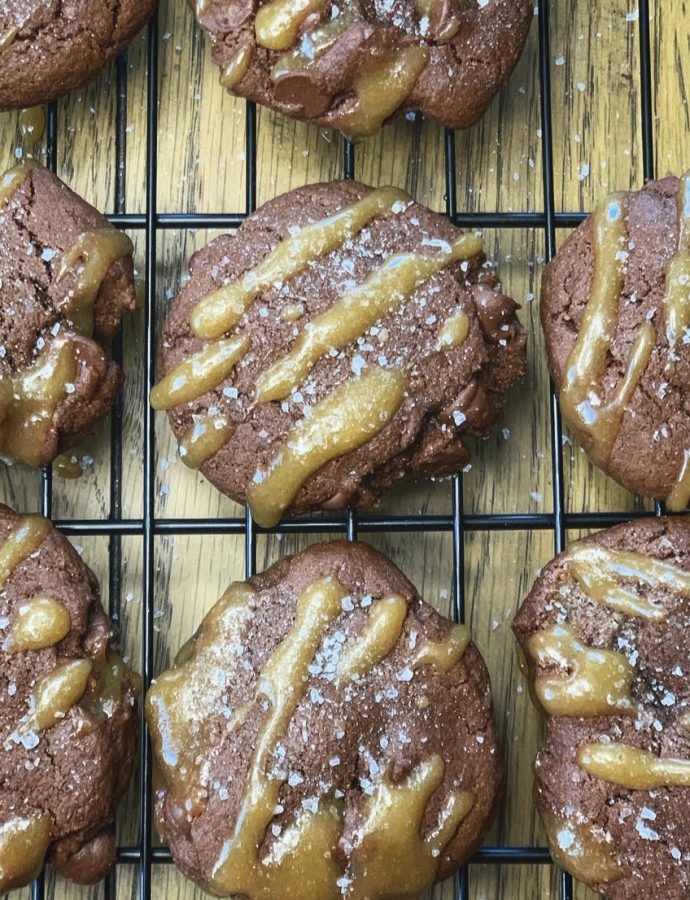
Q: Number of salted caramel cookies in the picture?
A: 8